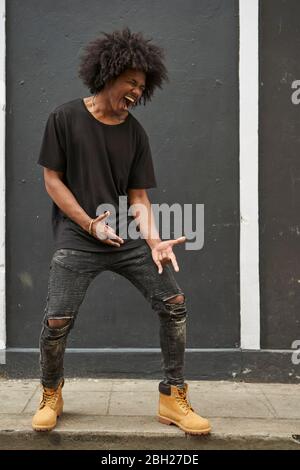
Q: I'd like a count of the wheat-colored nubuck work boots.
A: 2